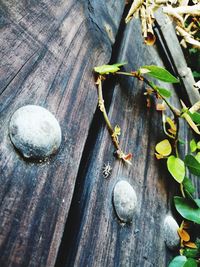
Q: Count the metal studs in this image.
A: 3